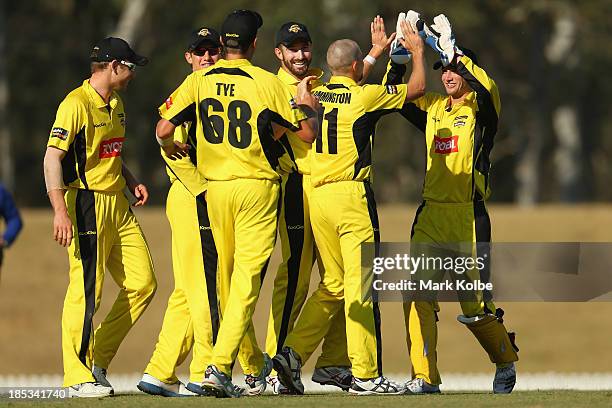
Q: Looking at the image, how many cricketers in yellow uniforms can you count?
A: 6